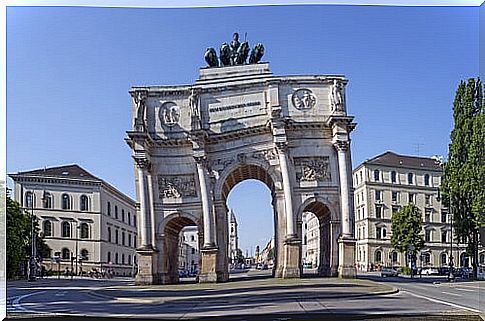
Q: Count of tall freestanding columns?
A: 4